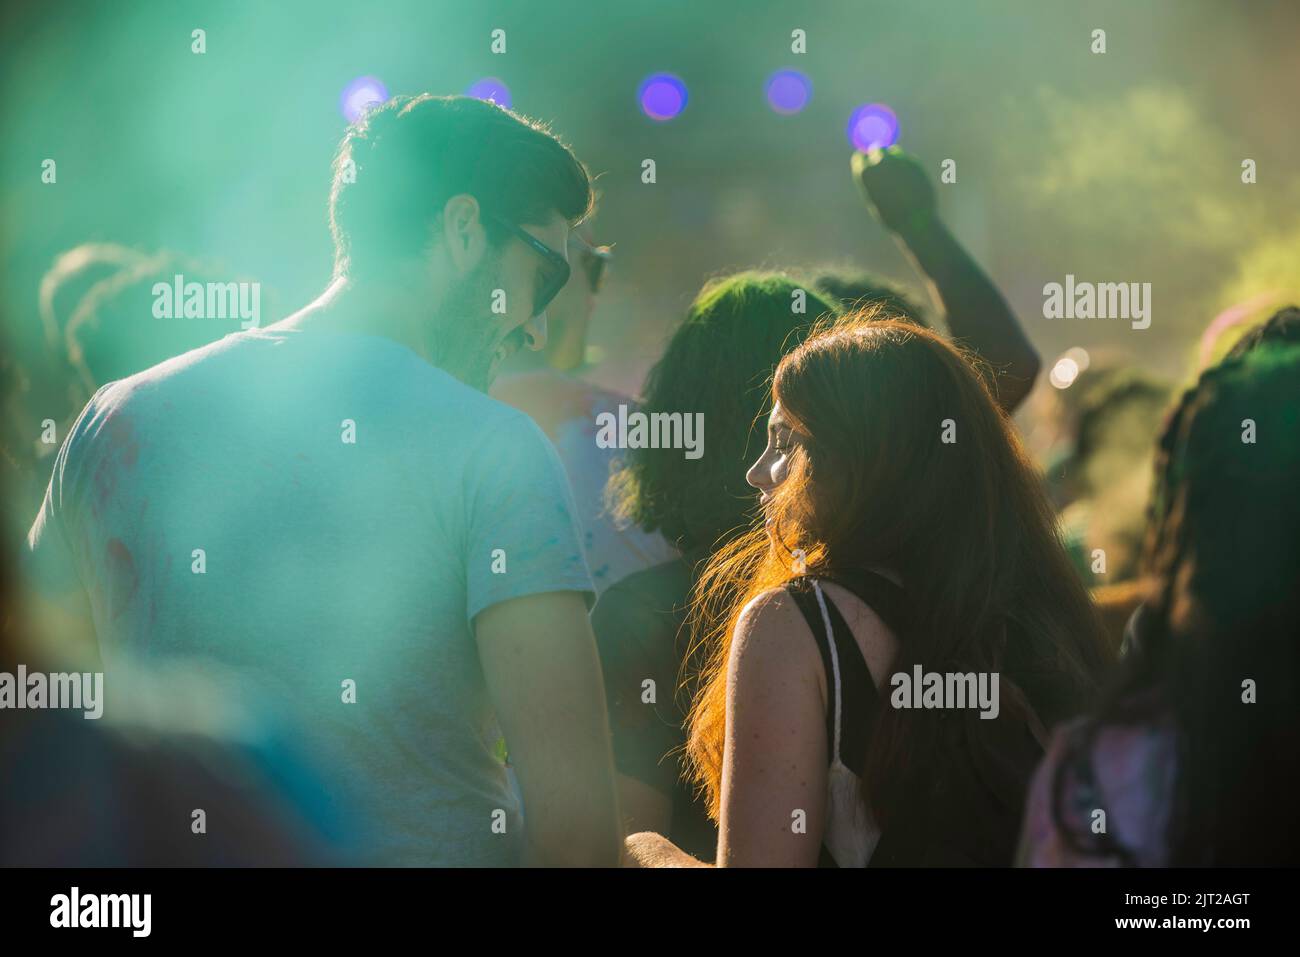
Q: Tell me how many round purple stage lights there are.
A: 5